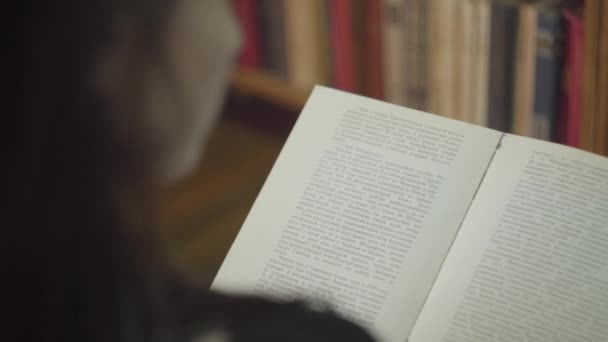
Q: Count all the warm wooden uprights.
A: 1